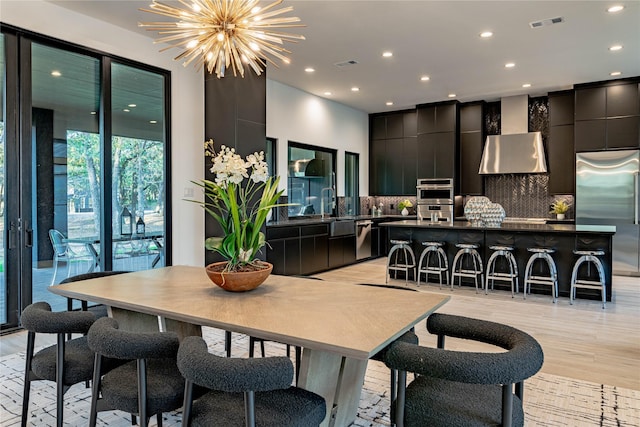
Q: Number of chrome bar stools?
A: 6